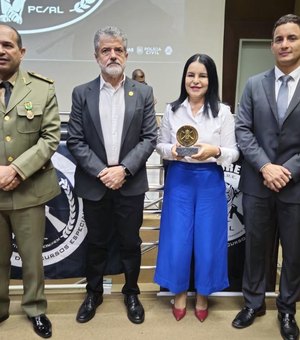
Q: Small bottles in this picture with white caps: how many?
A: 0